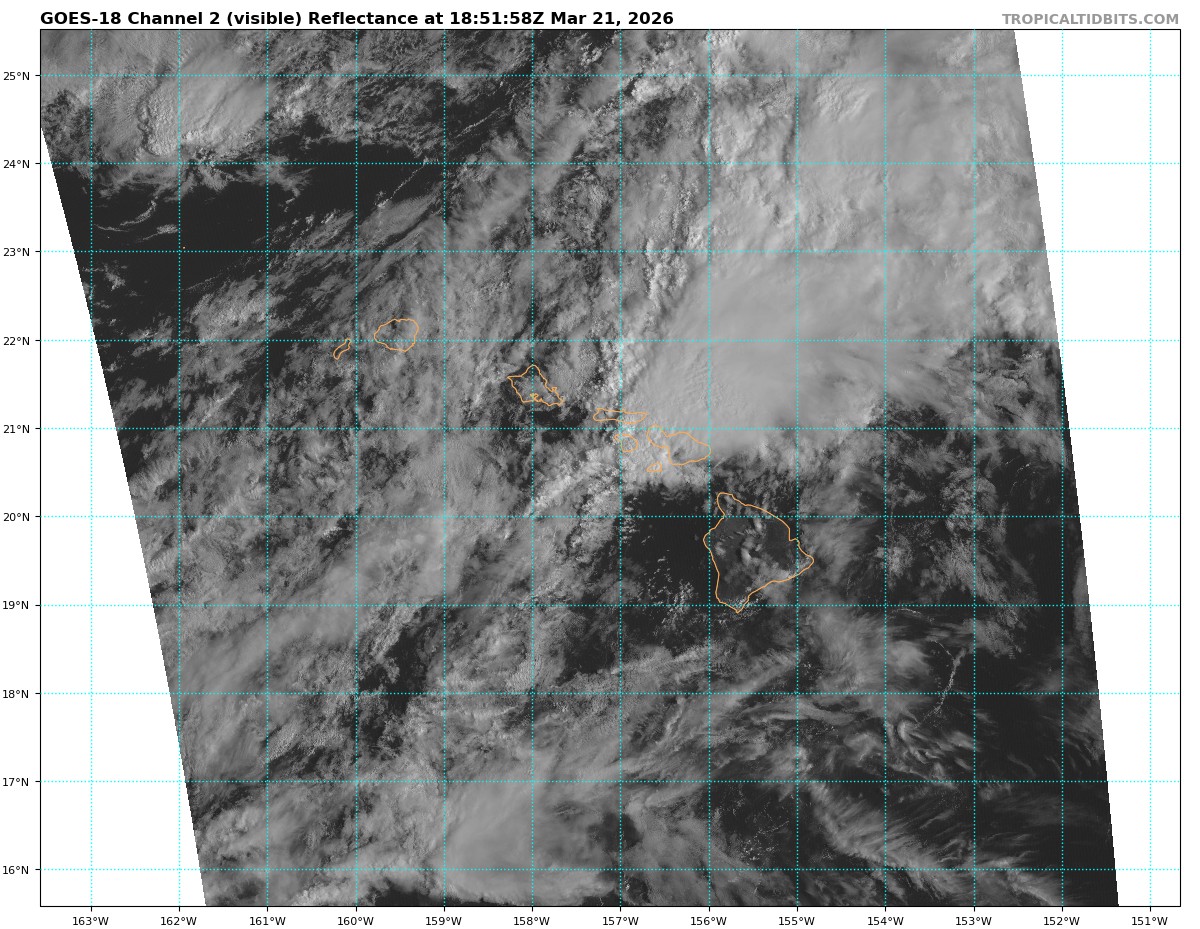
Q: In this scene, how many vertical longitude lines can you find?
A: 13